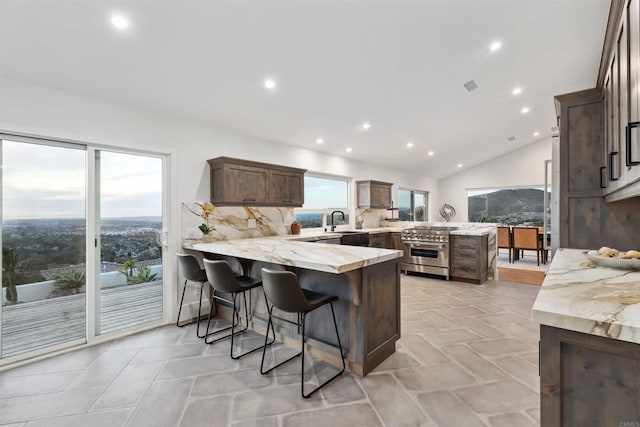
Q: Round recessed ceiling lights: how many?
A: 12